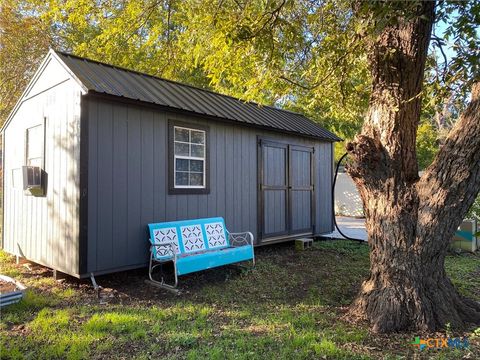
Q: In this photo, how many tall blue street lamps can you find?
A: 0